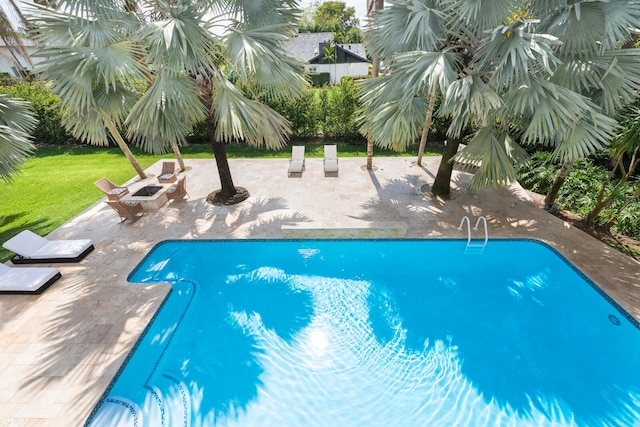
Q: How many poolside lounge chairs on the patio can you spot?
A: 4